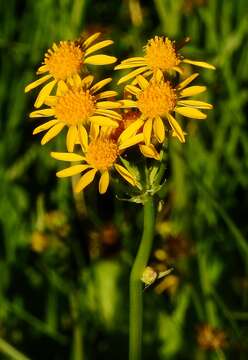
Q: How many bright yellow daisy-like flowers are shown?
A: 5